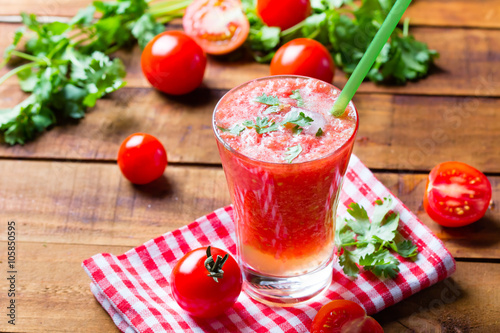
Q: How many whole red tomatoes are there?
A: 5